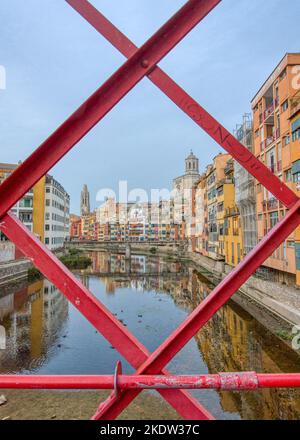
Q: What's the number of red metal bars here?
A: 5